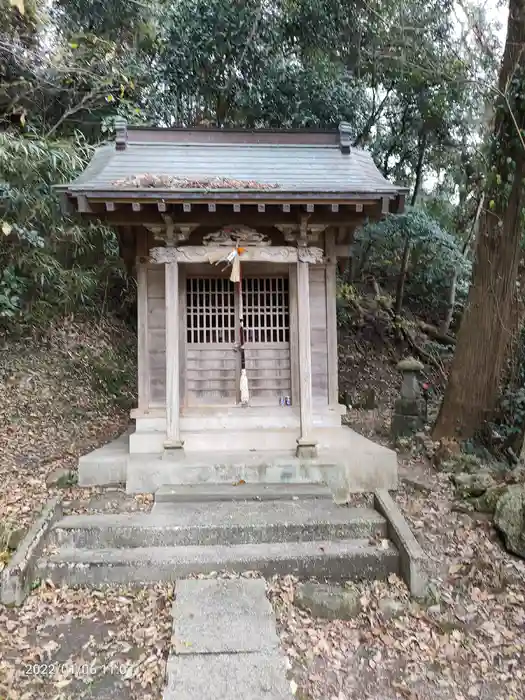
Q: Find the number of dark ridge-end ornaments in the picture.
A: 2